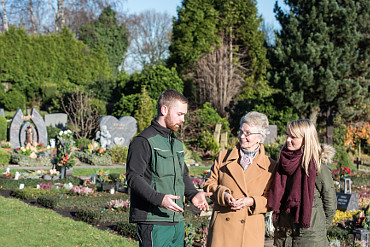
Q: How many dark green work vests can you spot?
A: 1